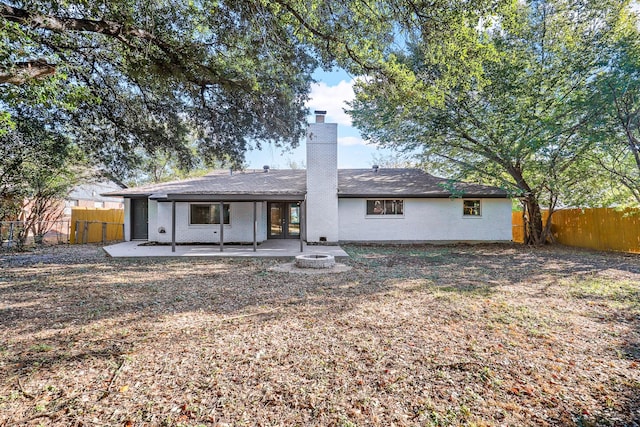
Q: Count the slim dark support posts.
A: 4